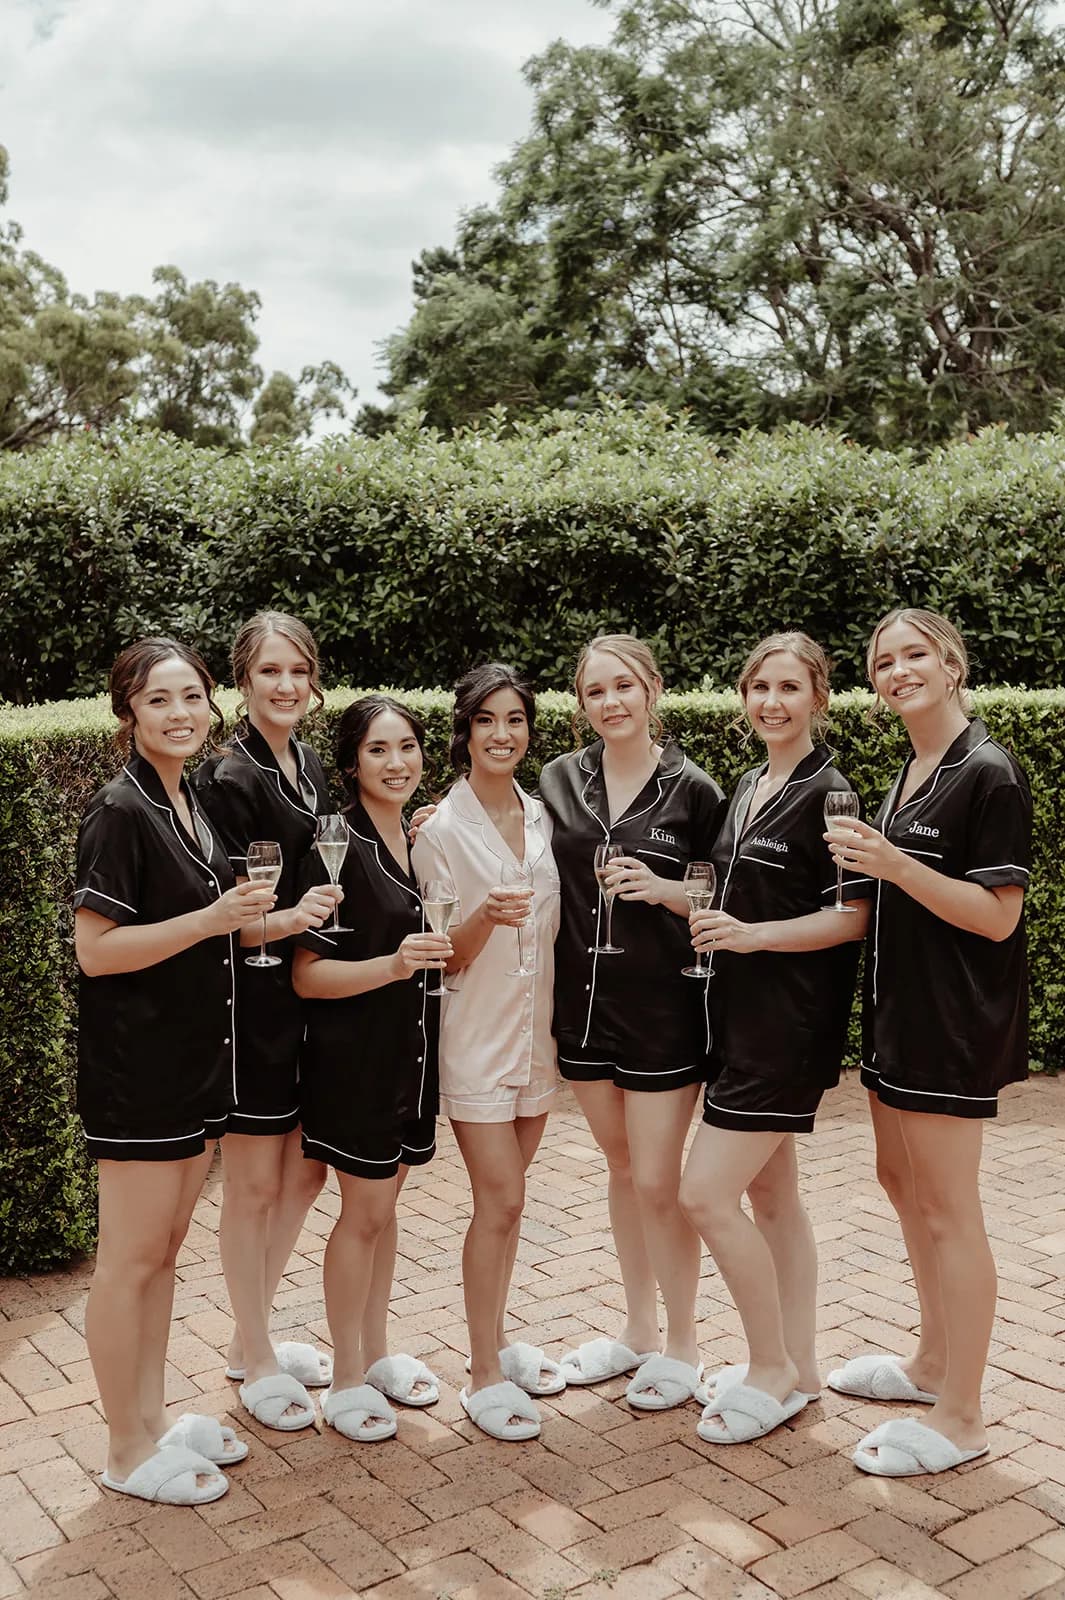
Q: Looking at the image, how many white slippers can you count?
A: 14